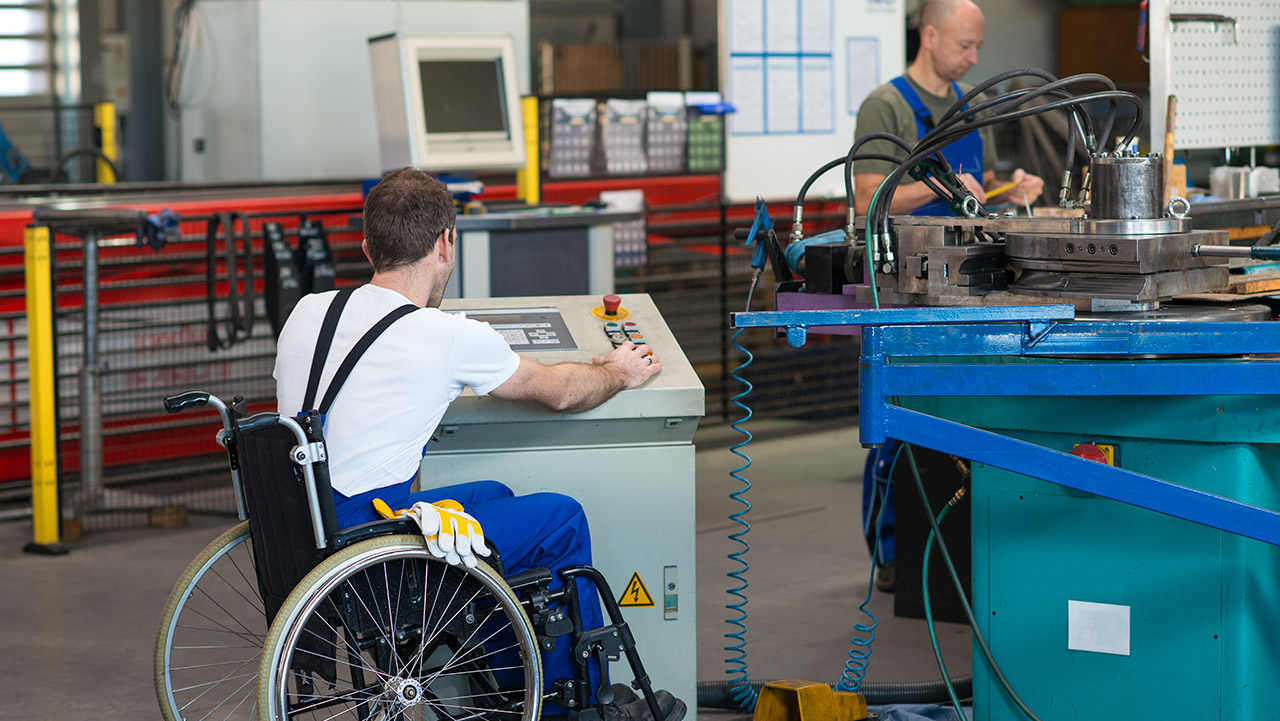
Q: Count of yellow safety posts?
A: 3